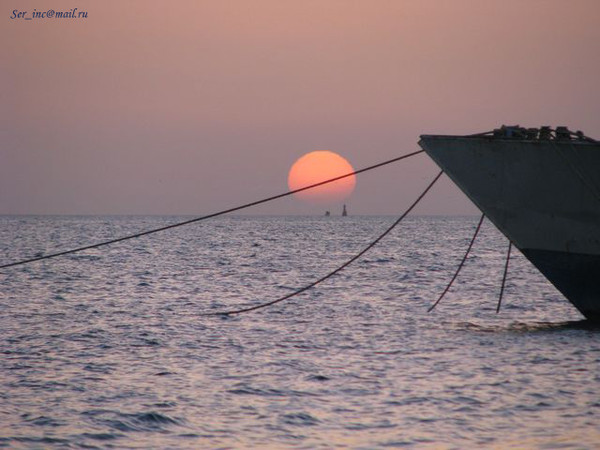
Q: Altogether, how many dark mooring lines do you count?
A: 4